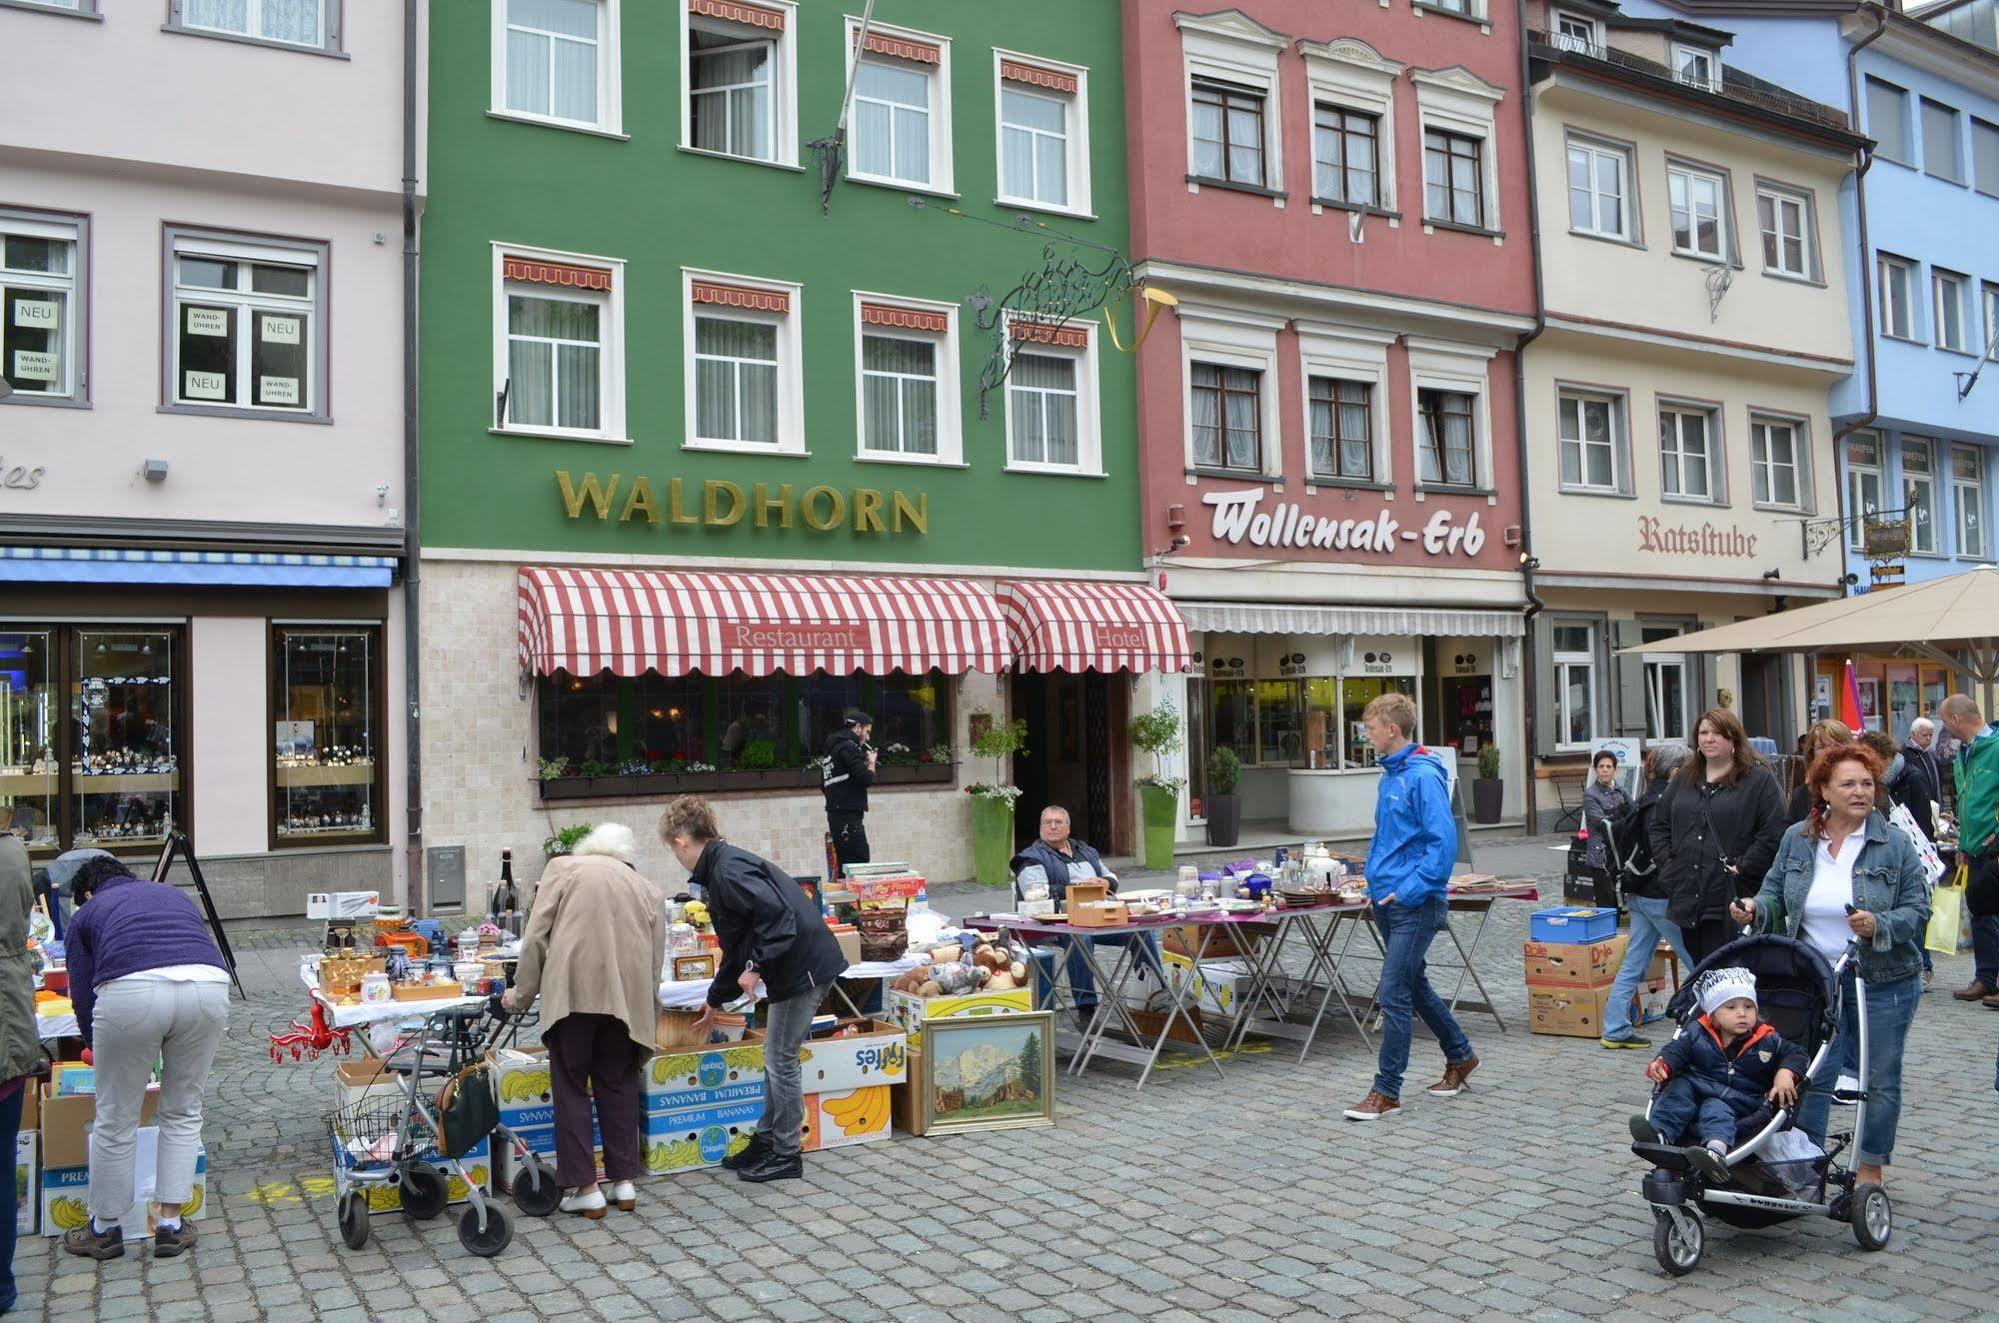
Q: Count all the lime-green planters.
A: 2